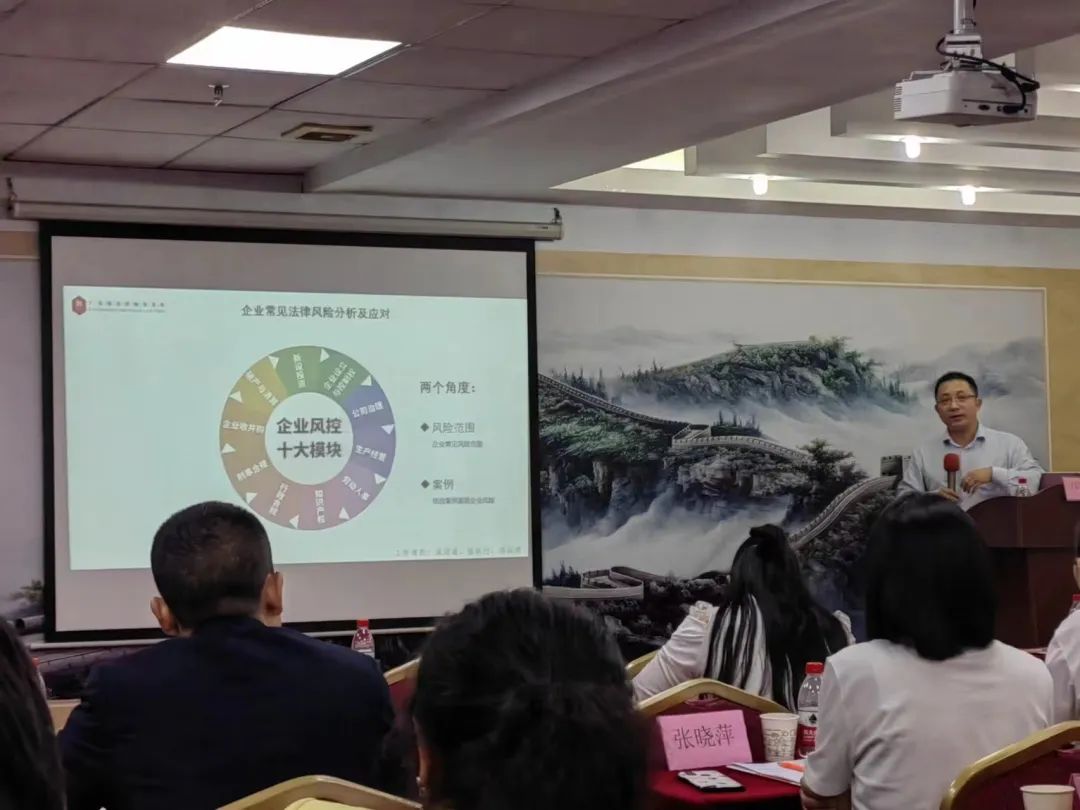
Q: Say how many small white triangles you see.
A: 10